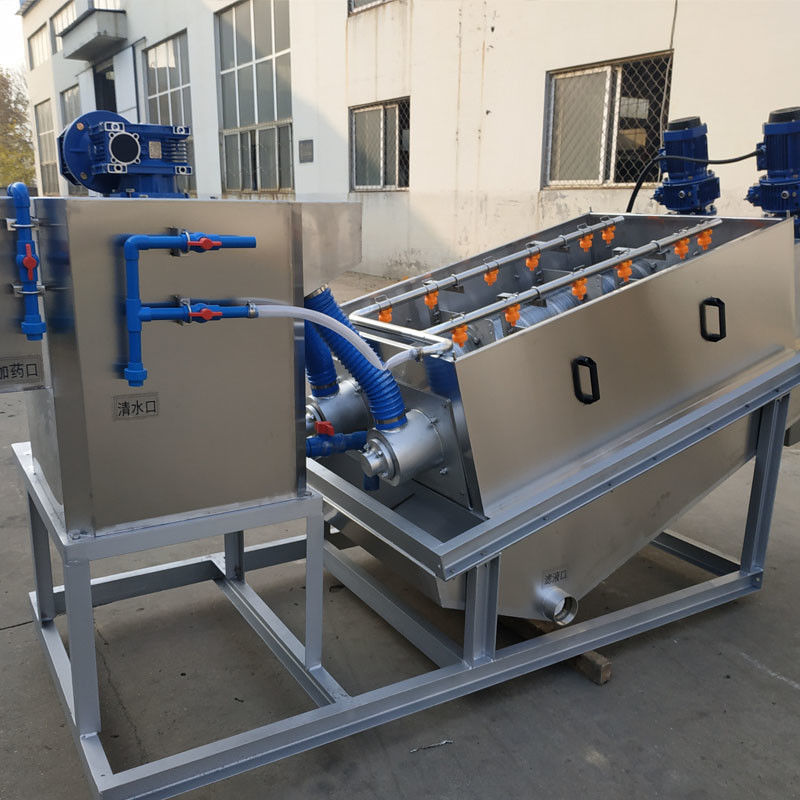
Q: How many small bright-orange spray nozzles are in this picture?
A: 12